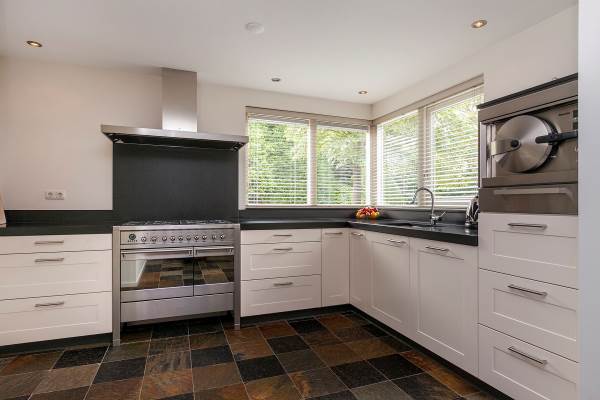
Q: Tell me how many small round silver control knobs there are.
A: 10